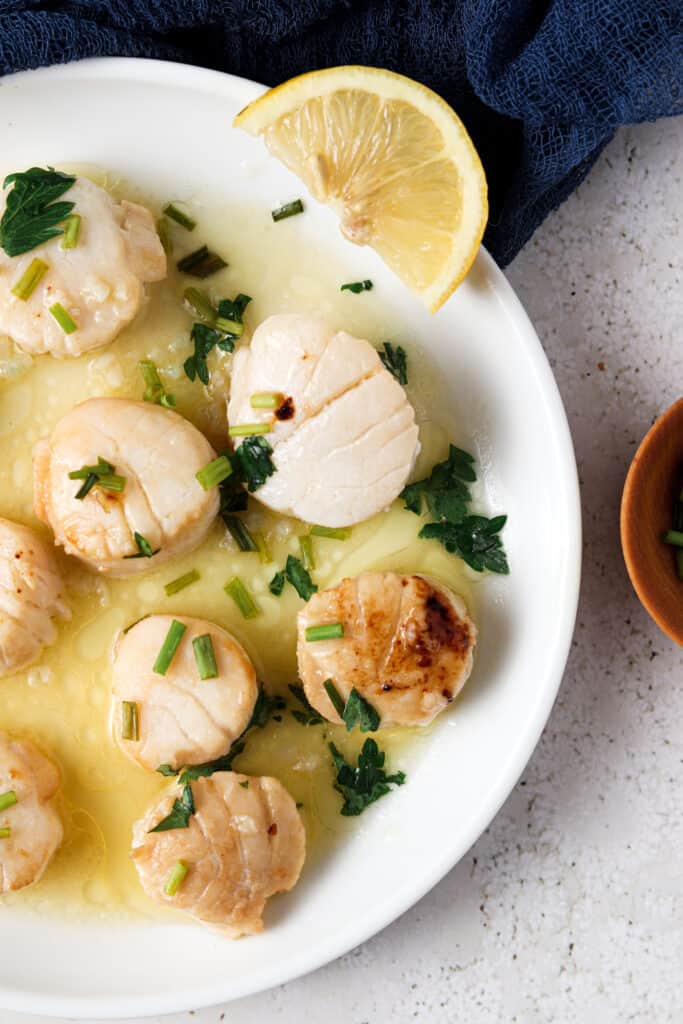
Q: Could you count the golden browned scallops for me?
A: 1